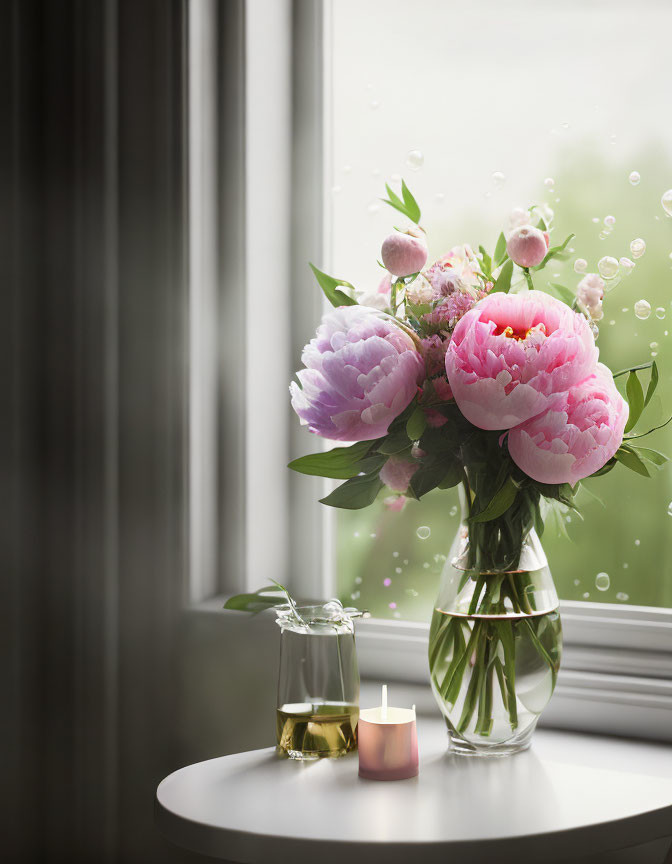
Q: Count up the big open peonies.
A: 3